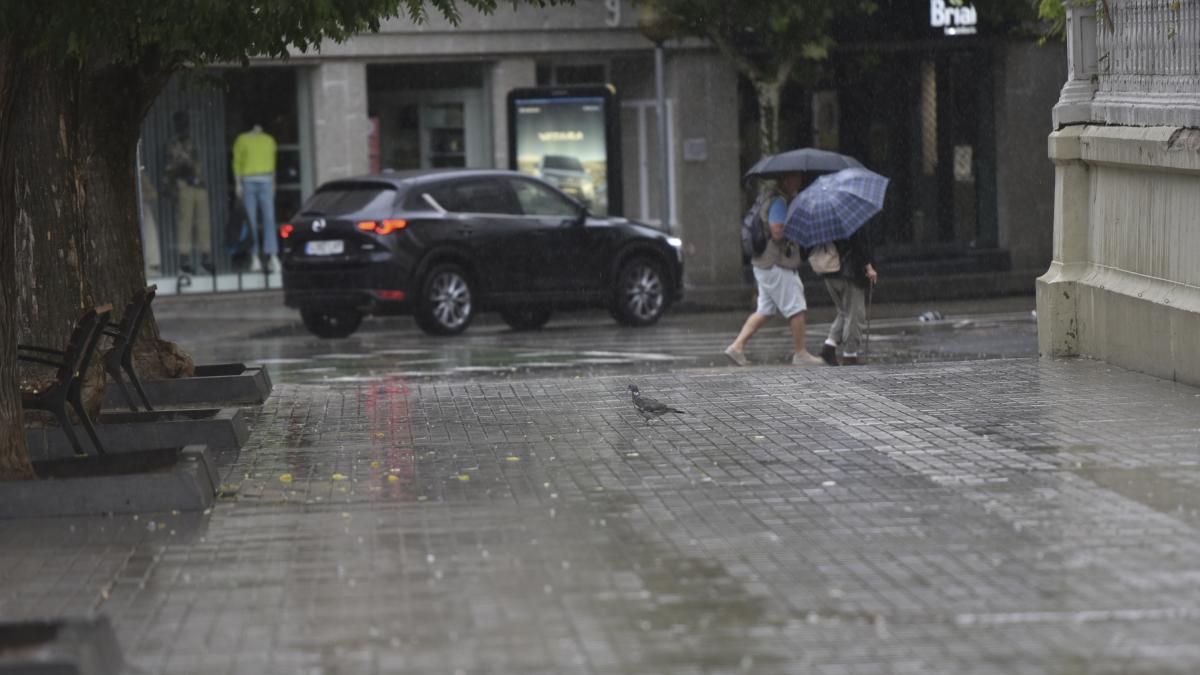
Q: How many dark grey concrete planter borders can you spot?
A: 4